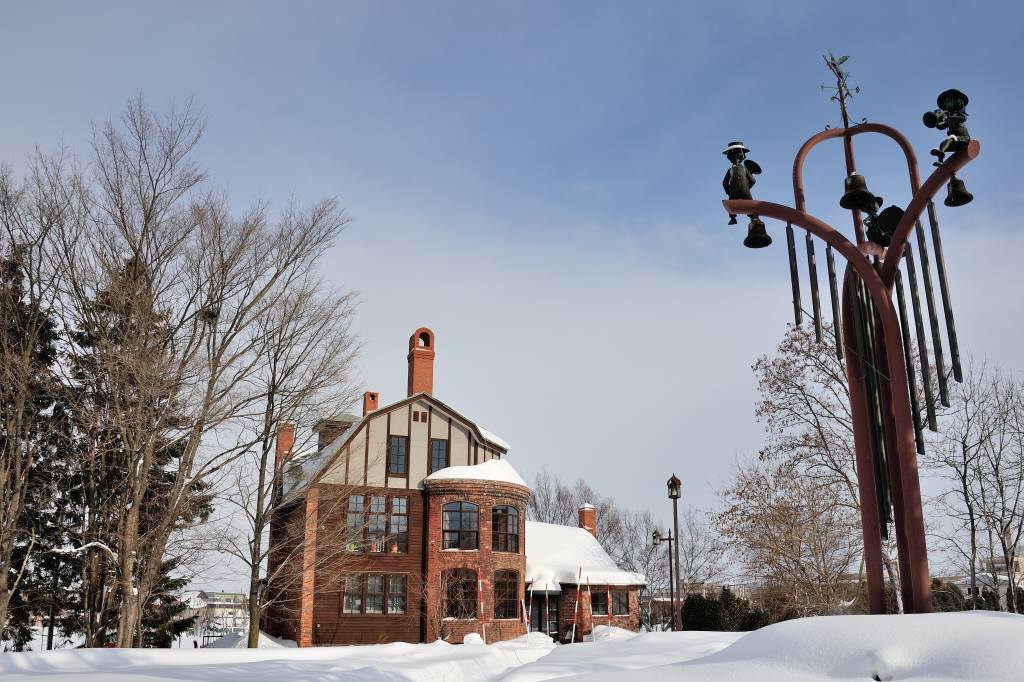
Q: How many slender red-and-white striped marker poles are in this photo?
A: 6